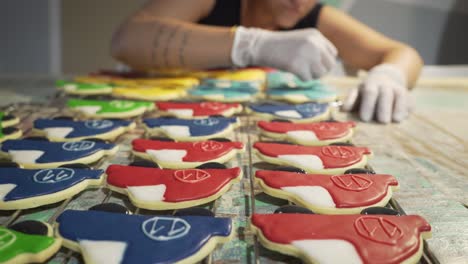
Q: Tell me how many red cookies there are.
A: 7